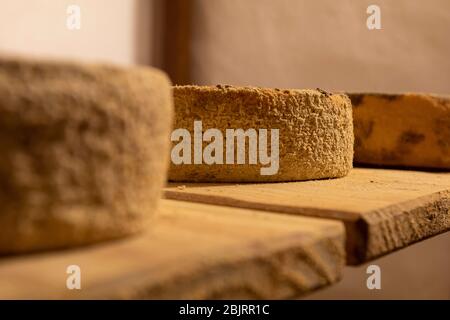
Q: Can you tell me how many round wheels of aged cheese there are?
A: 3